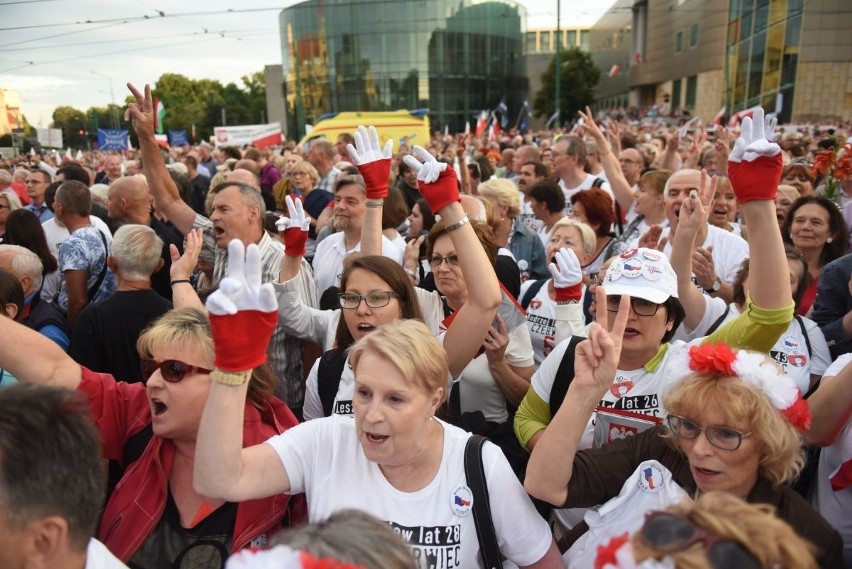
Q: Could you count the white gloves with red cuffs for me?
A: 6